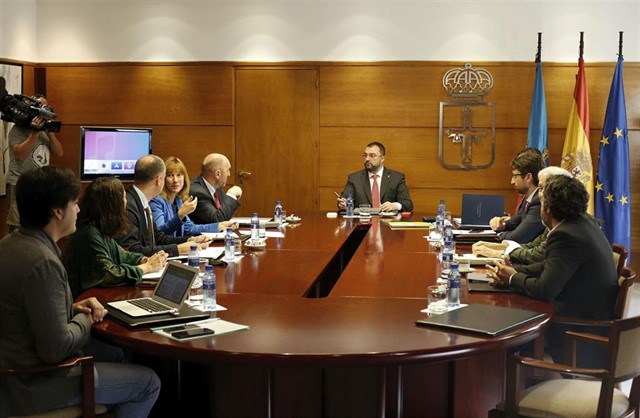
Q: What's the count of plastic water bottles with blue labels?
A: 11